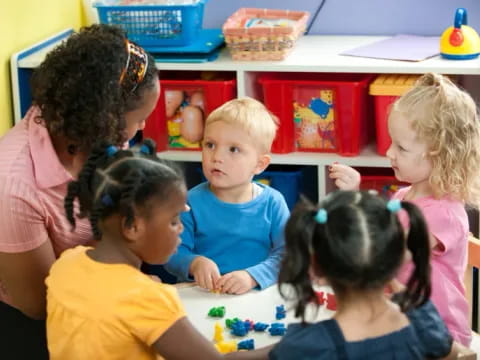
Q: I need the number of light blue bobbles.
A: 2